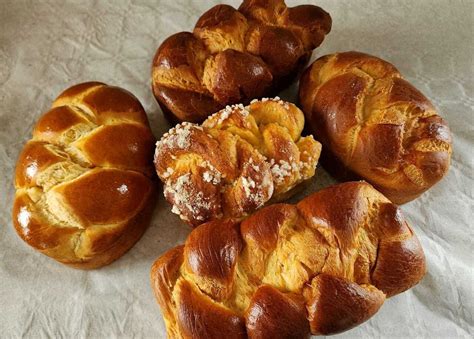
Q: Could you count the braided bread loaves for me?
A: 5